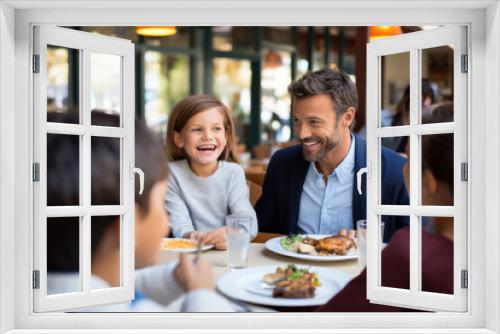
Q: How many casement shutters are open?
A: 2